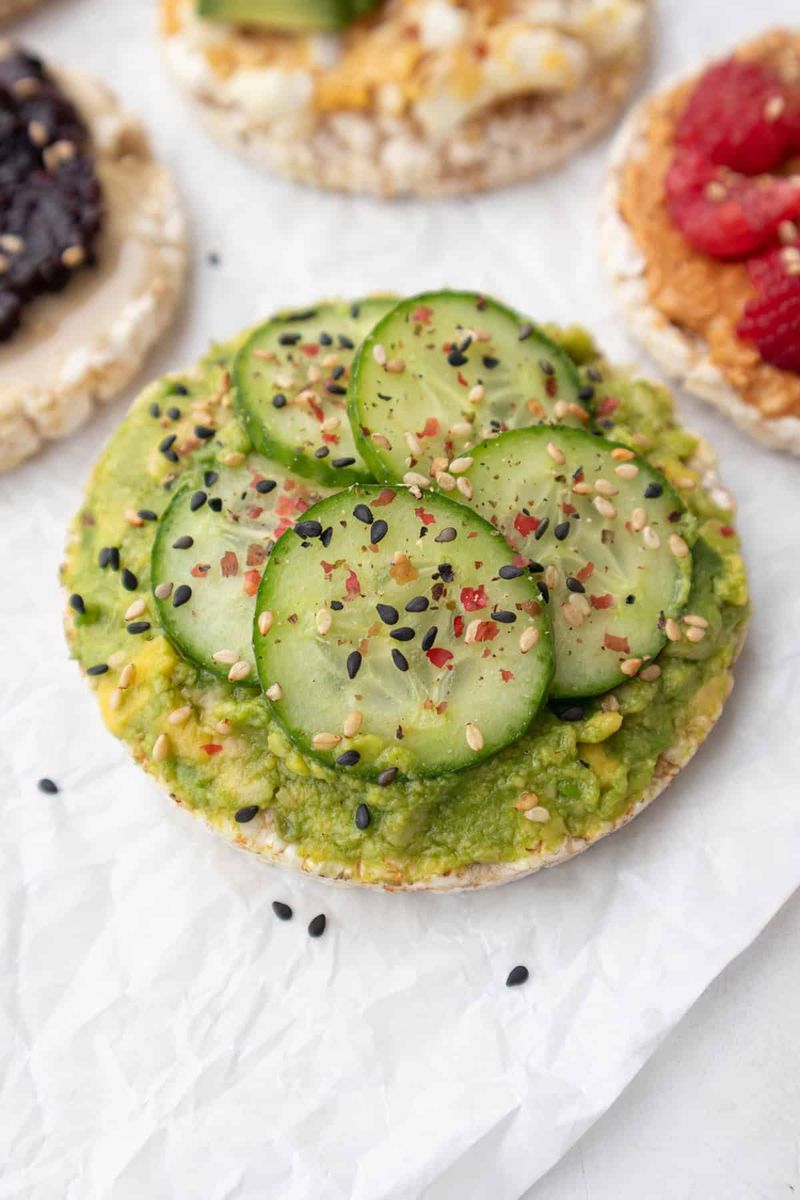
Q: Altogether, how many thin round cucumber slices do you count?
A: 5